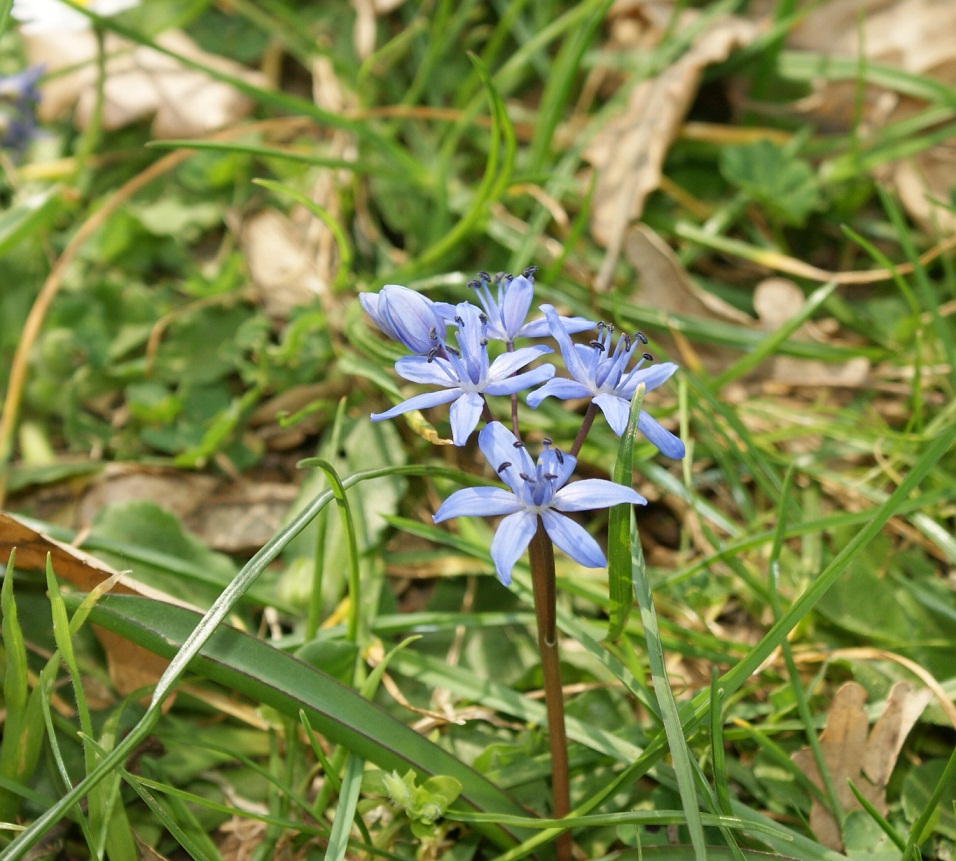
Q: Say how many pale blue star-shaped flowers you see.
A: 4